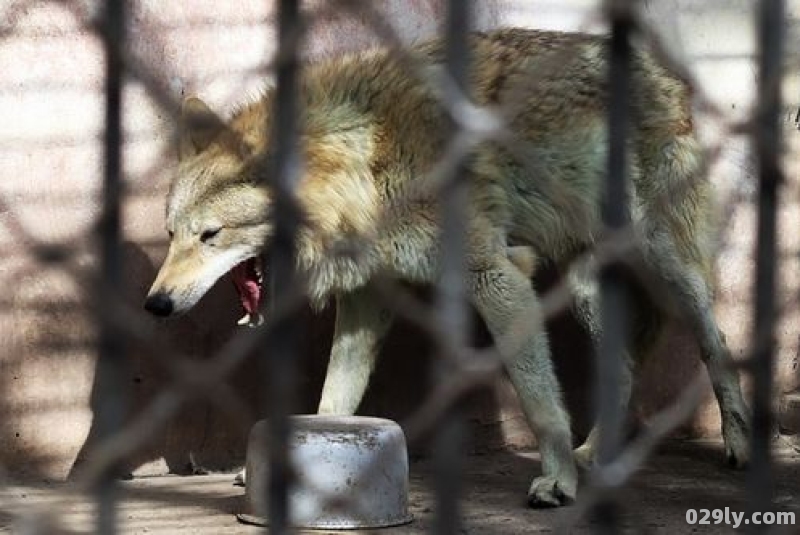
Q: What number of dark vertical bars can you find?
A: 5